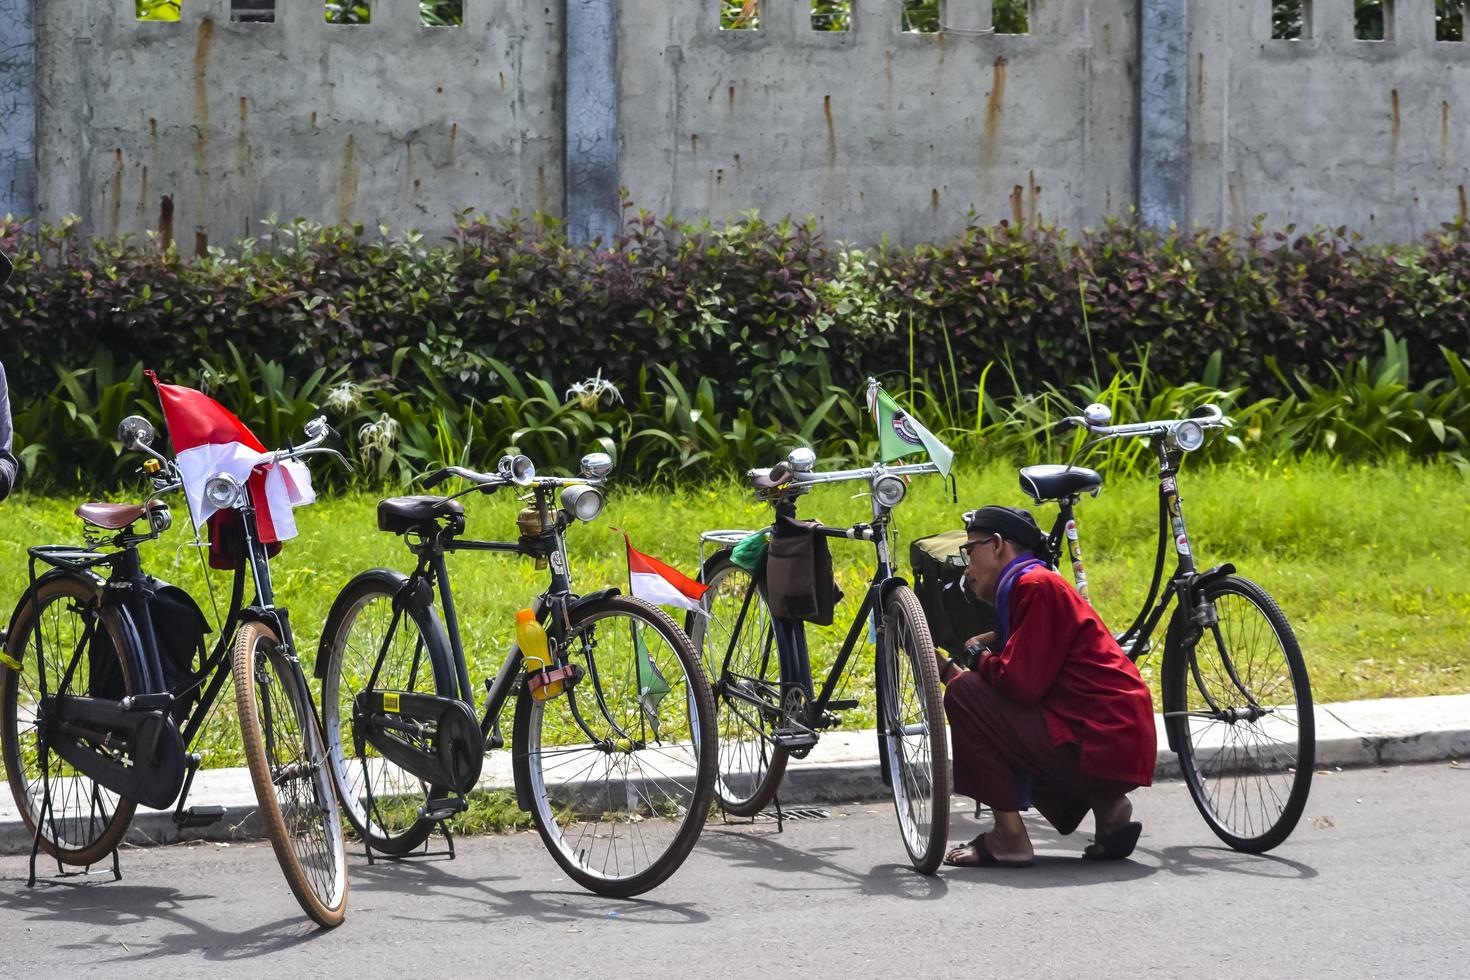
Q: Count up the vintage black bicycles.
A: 4